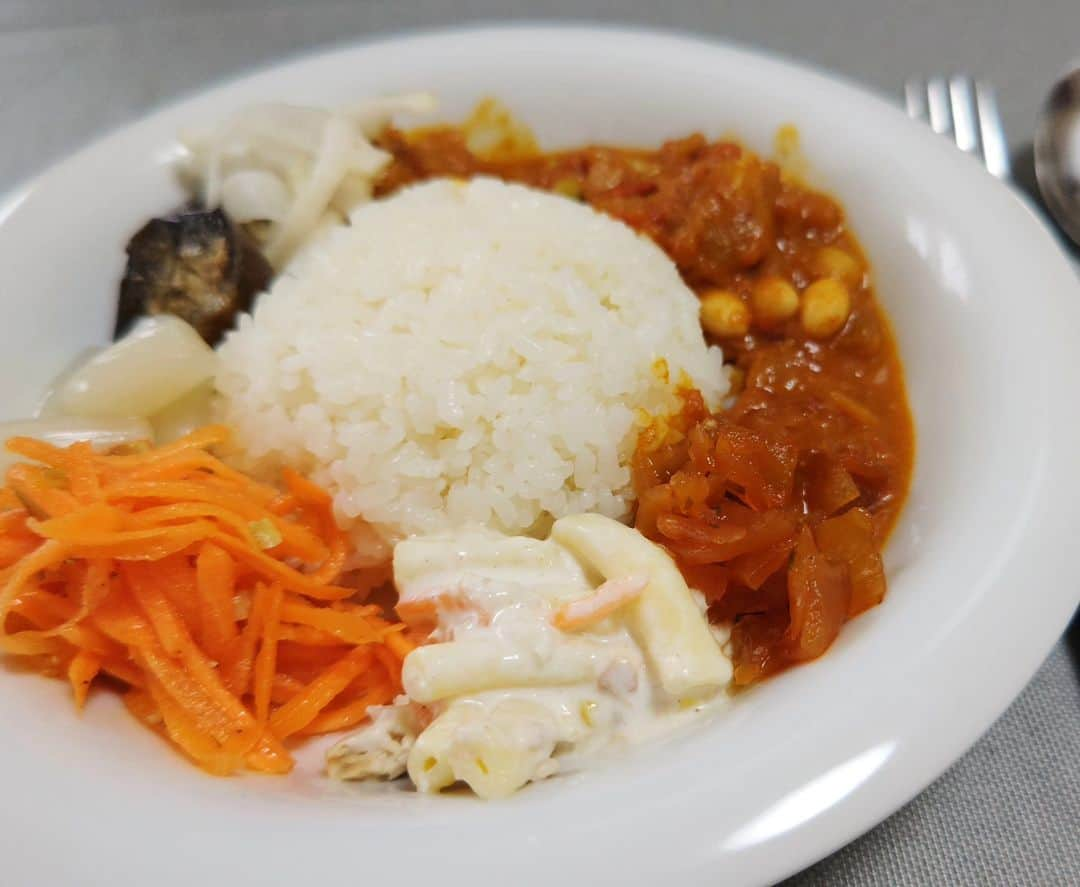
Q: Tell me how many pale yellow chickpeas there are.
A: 4